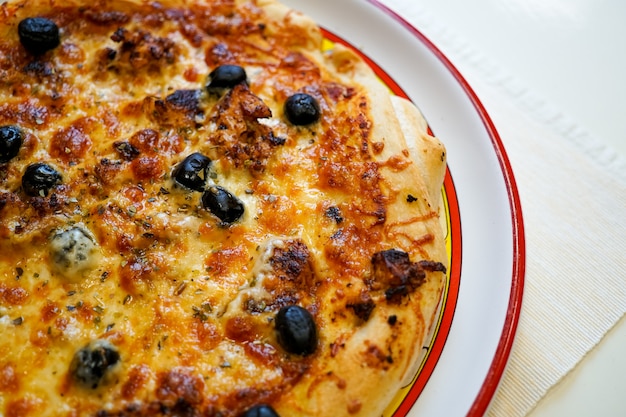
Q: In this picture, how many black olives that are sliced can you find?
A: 0